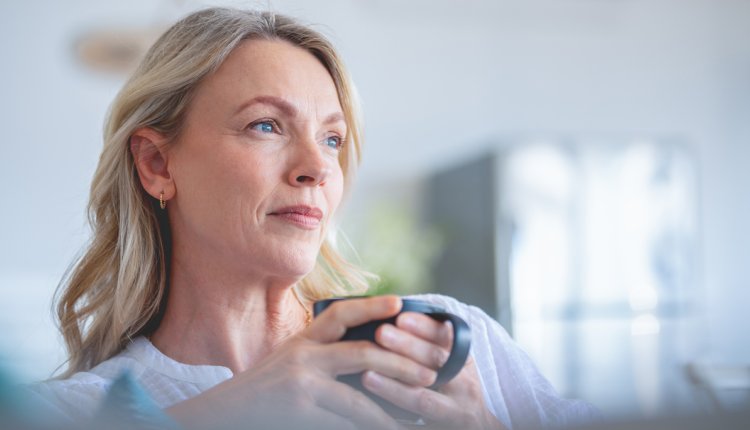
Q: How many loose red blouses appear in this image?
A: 0